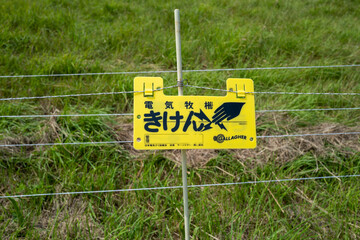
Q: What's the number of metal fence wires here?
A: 5